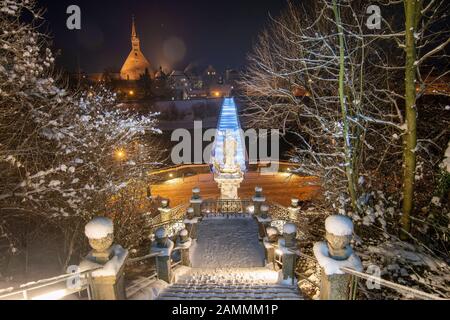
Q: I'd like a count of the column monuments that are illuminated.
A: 1